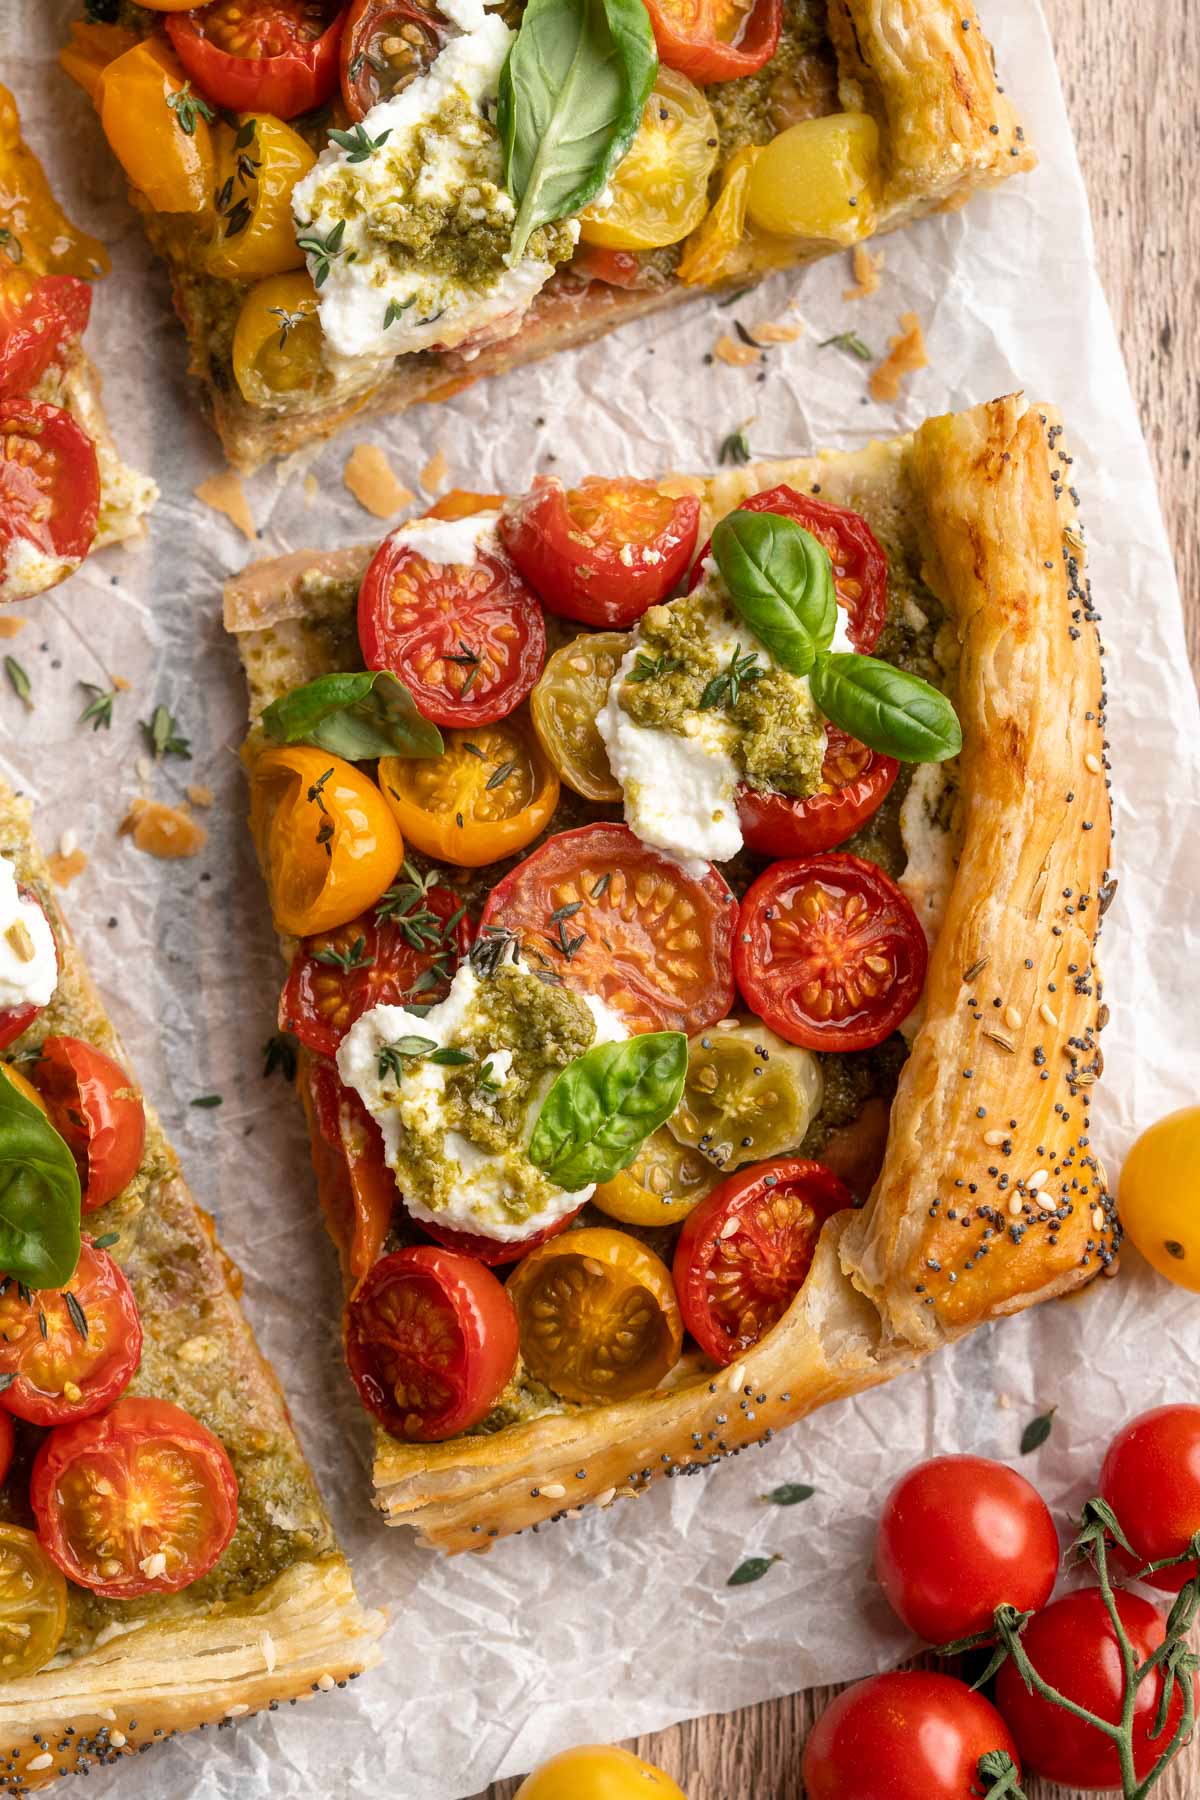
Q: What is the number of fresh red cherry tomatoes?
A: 4